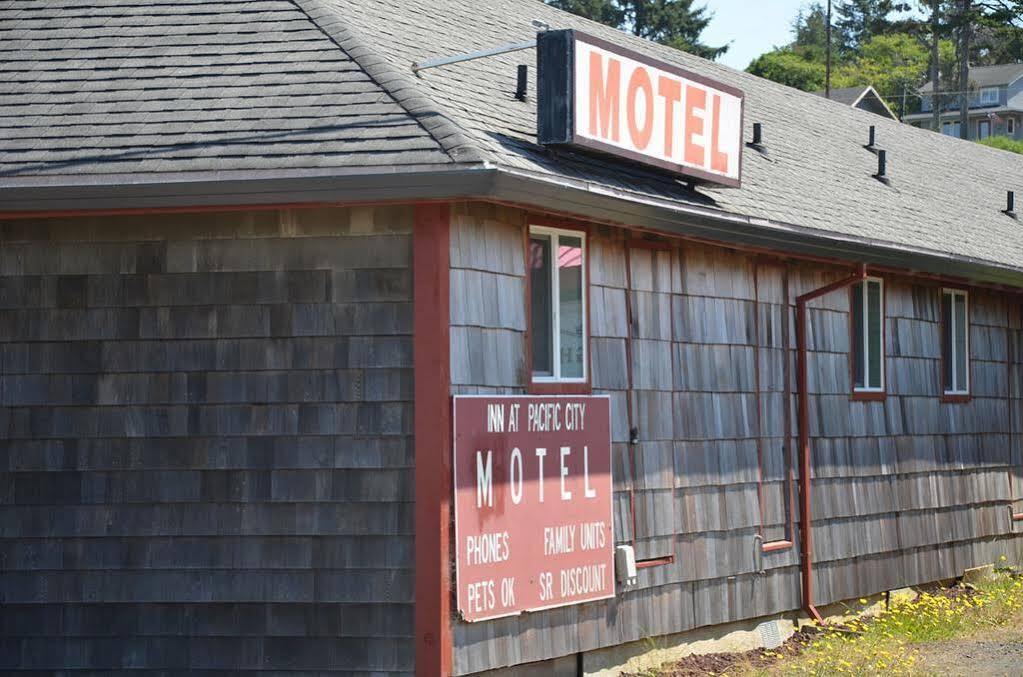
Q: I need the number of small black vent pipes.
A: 5